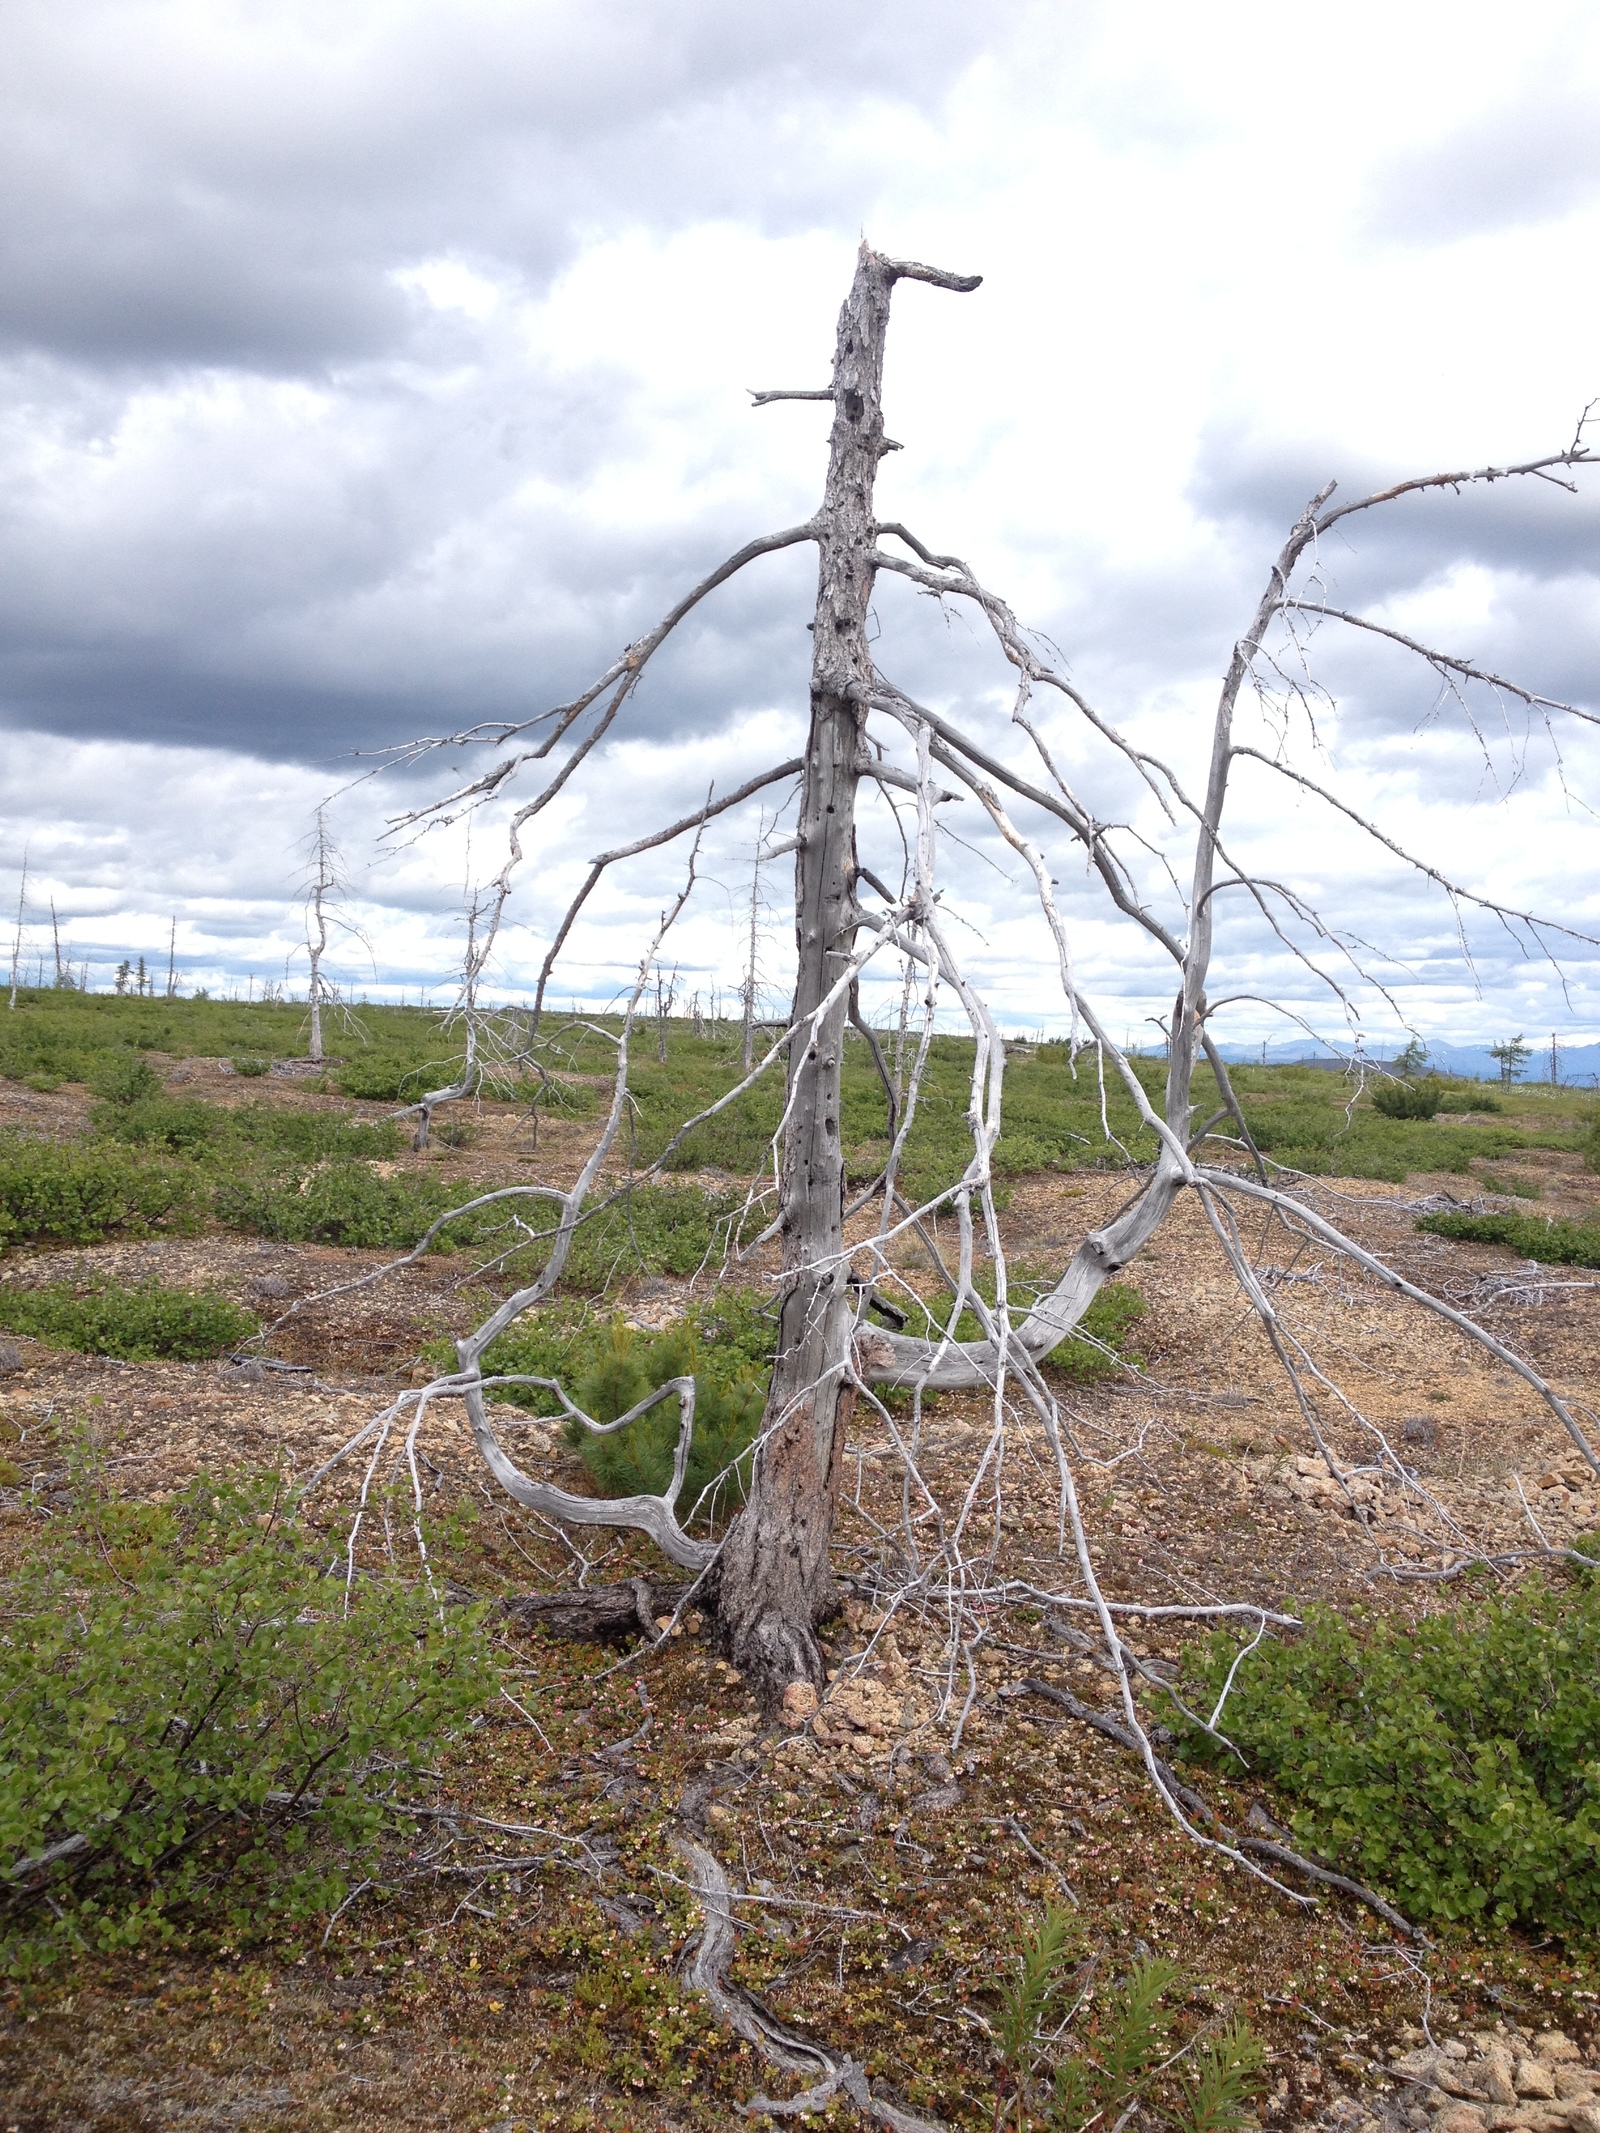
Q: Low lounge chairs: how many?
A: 0